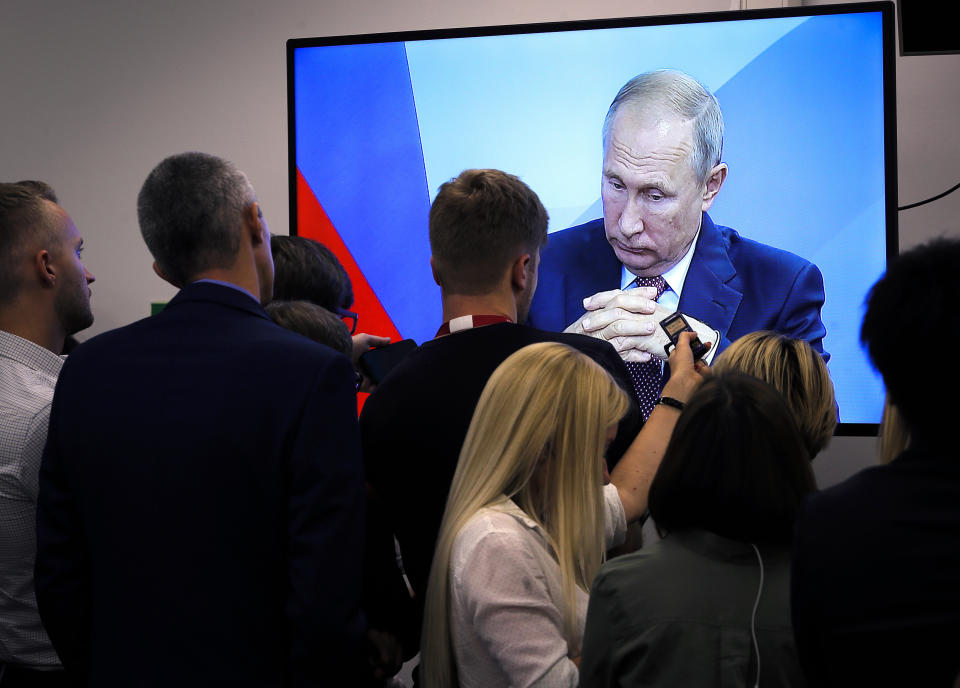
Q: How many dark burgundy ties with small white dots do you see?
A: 1